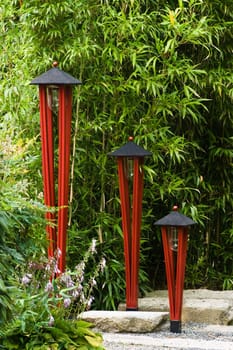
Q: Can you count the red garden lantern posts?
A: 3